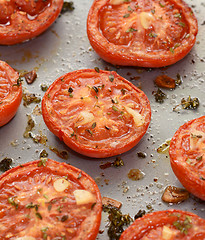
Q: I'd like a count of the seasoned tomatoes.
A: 7